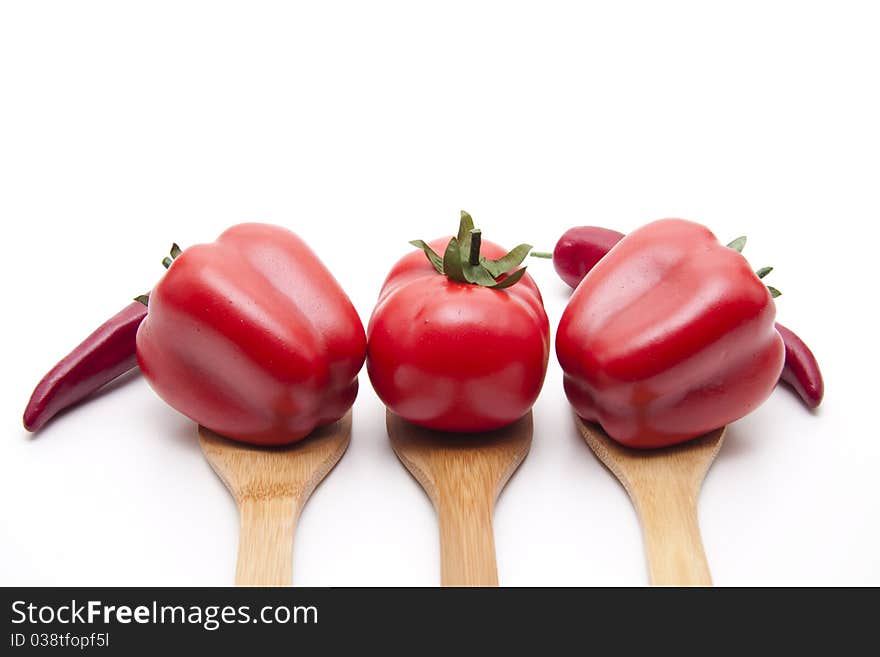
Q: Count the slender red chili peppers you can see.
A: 2